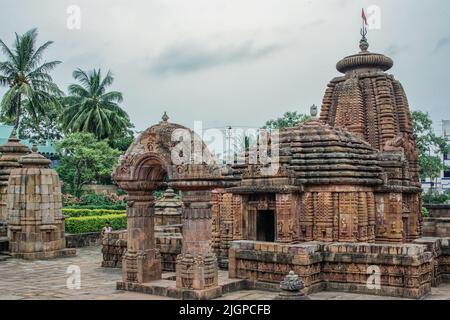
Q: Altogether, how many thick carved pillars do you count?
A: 2